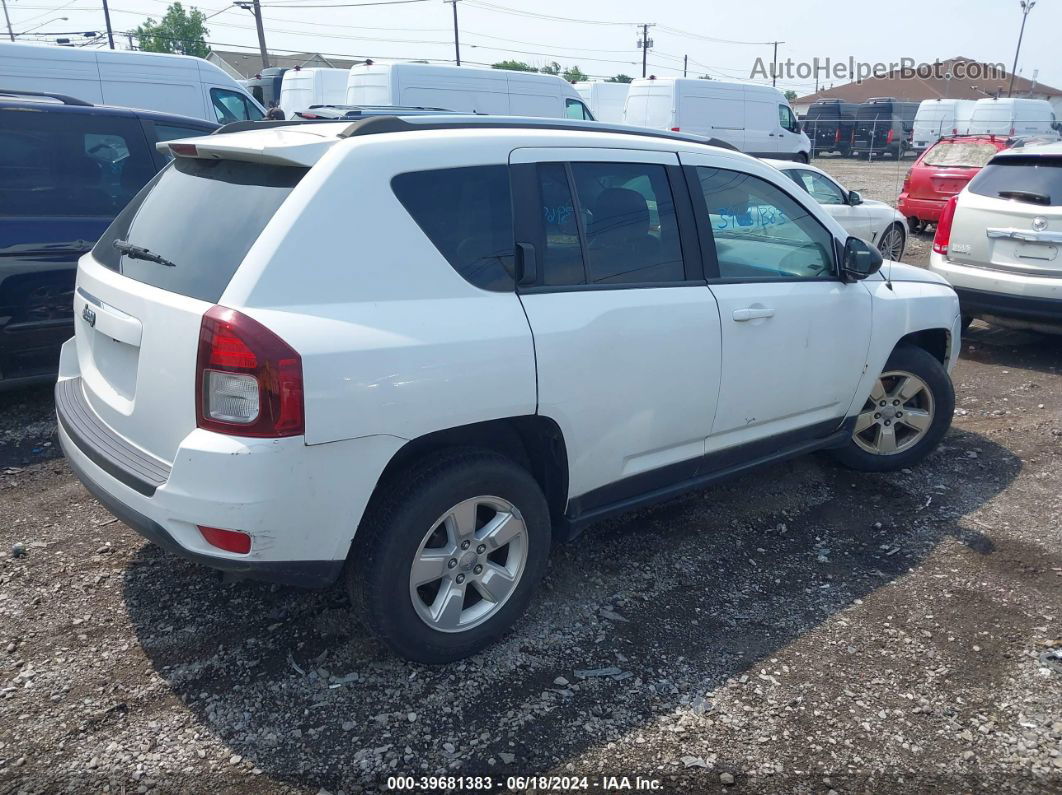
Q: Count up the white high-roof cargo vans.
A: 7